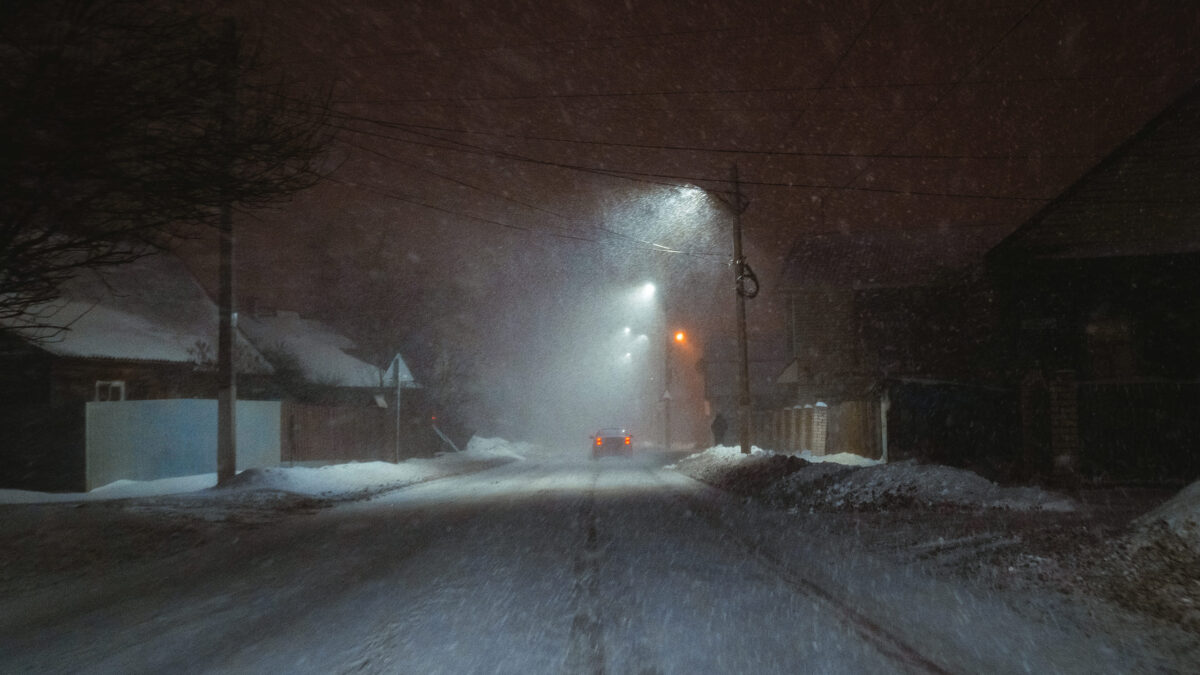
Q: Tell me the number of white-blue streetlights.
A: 5